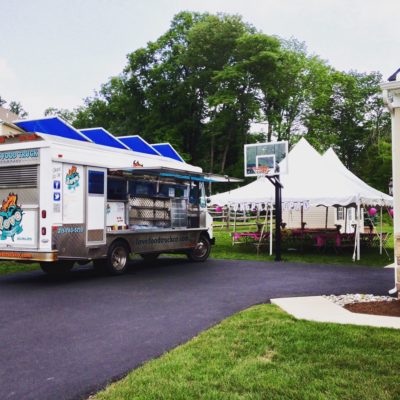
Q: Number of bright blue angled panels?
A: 4